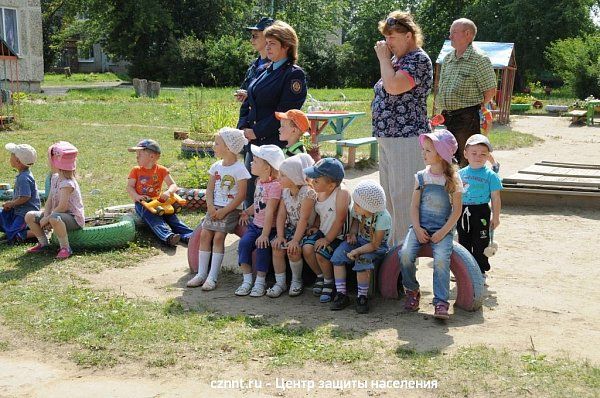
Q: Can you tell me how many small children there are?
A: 11